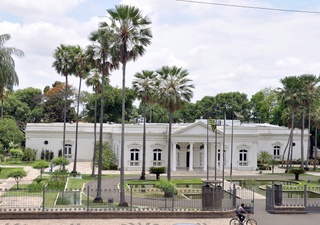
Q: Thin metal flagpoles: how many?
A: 4